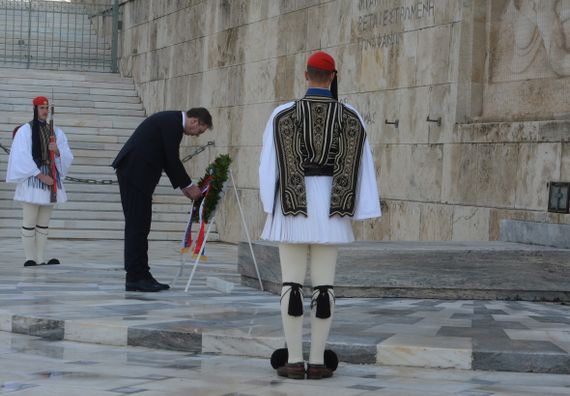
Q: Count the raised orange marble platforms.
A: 0